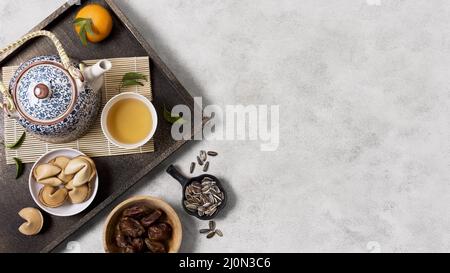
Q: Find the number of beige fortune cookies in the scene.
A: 6